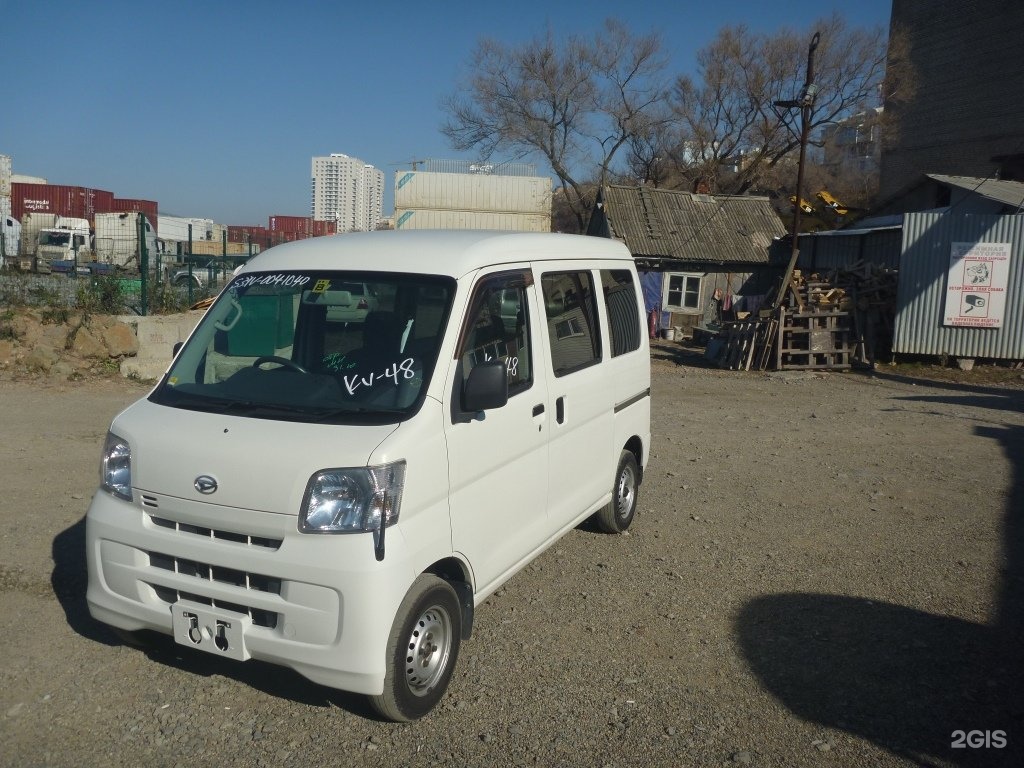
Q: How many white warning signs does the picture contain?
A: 1